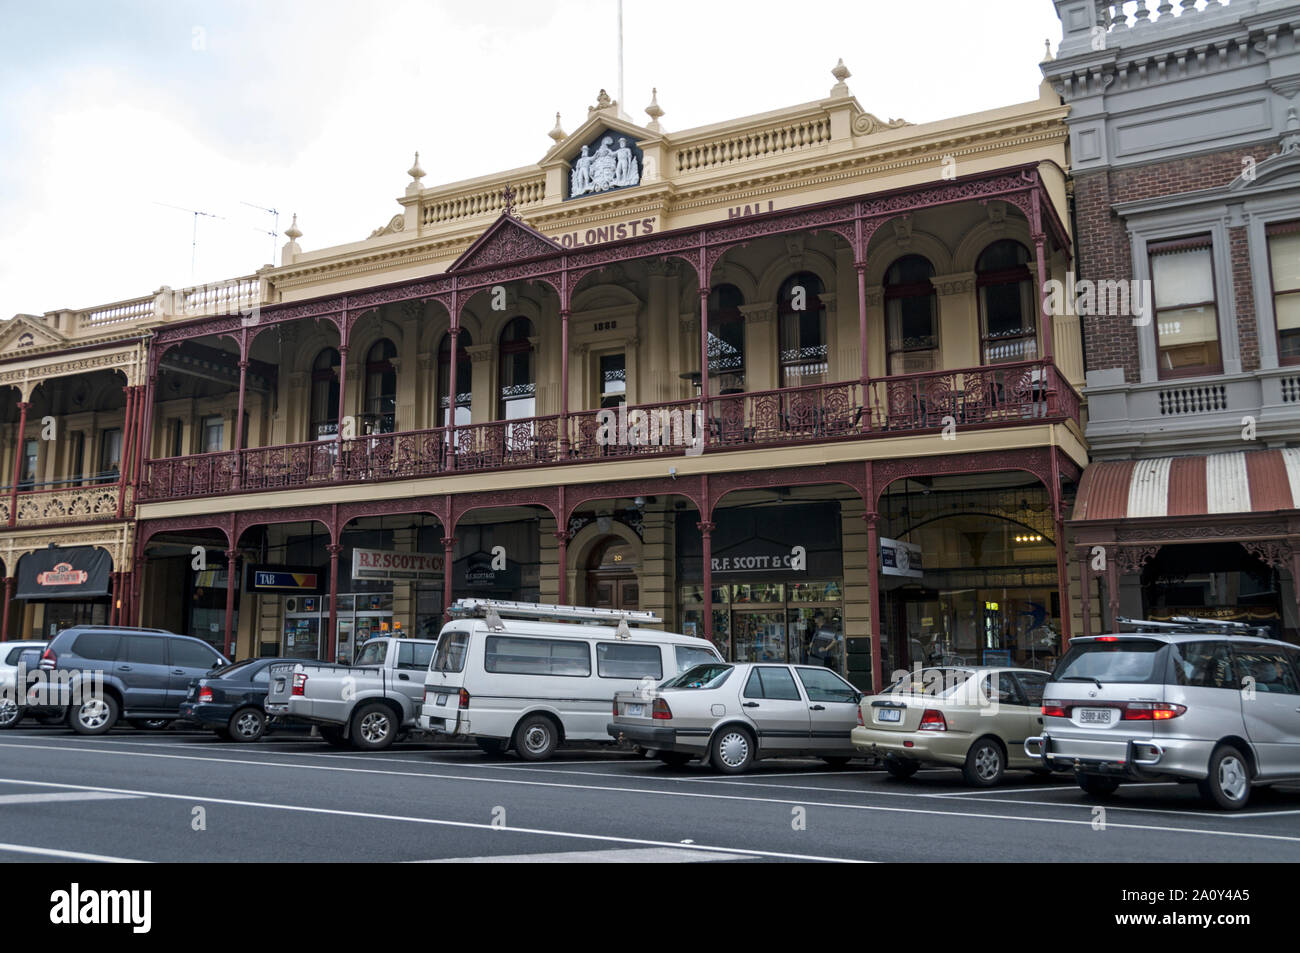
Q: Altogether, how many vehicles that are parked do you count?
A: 8